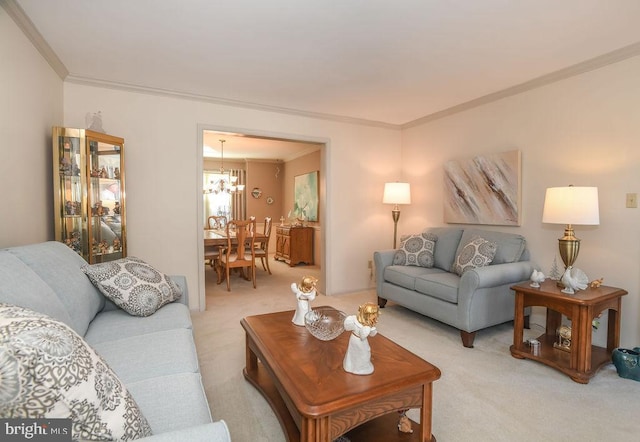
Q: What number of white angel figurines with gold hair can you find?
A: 2